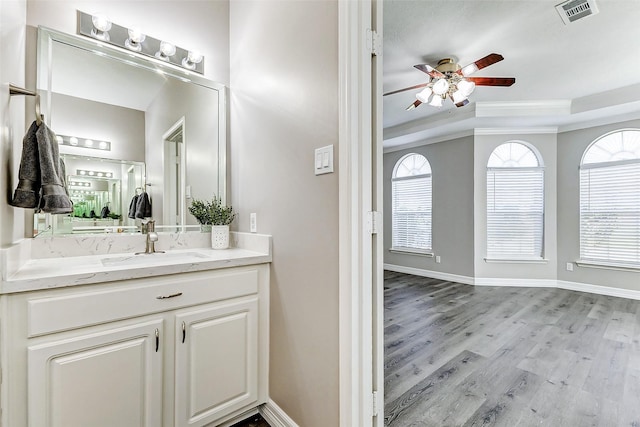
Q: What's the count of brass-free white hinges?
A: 3